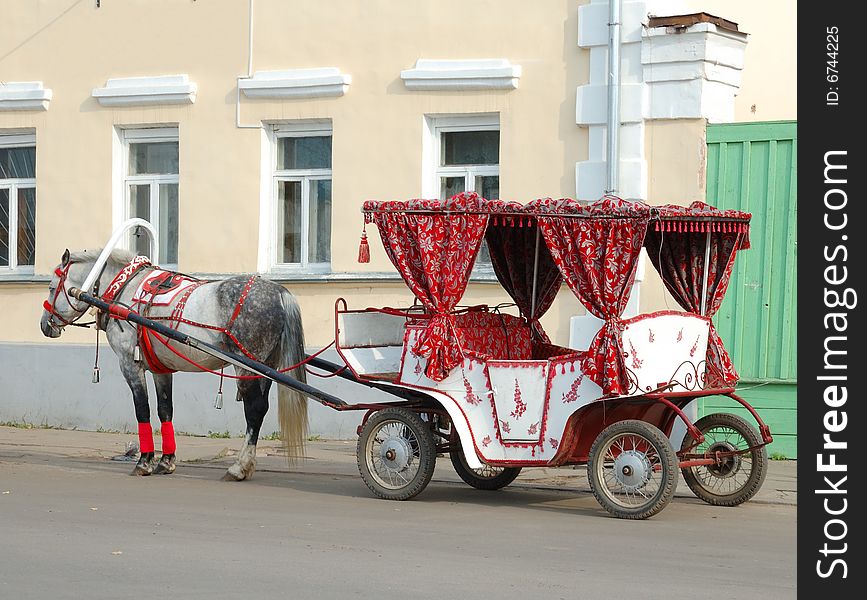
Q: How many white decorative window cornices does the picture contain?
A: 4